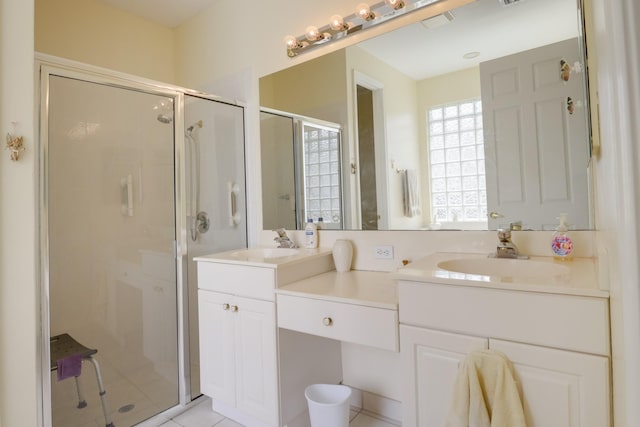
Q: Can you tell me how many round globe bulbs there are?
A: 5